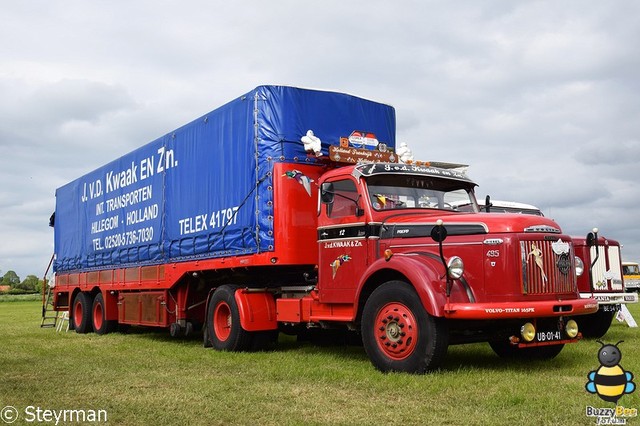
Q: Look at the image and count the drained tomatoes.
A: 0